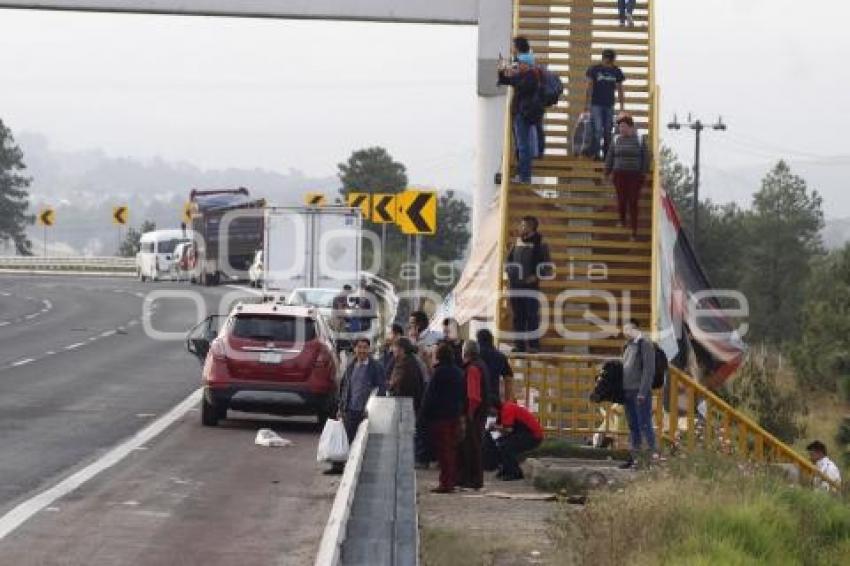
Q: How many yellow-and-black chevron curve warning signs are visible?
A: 7